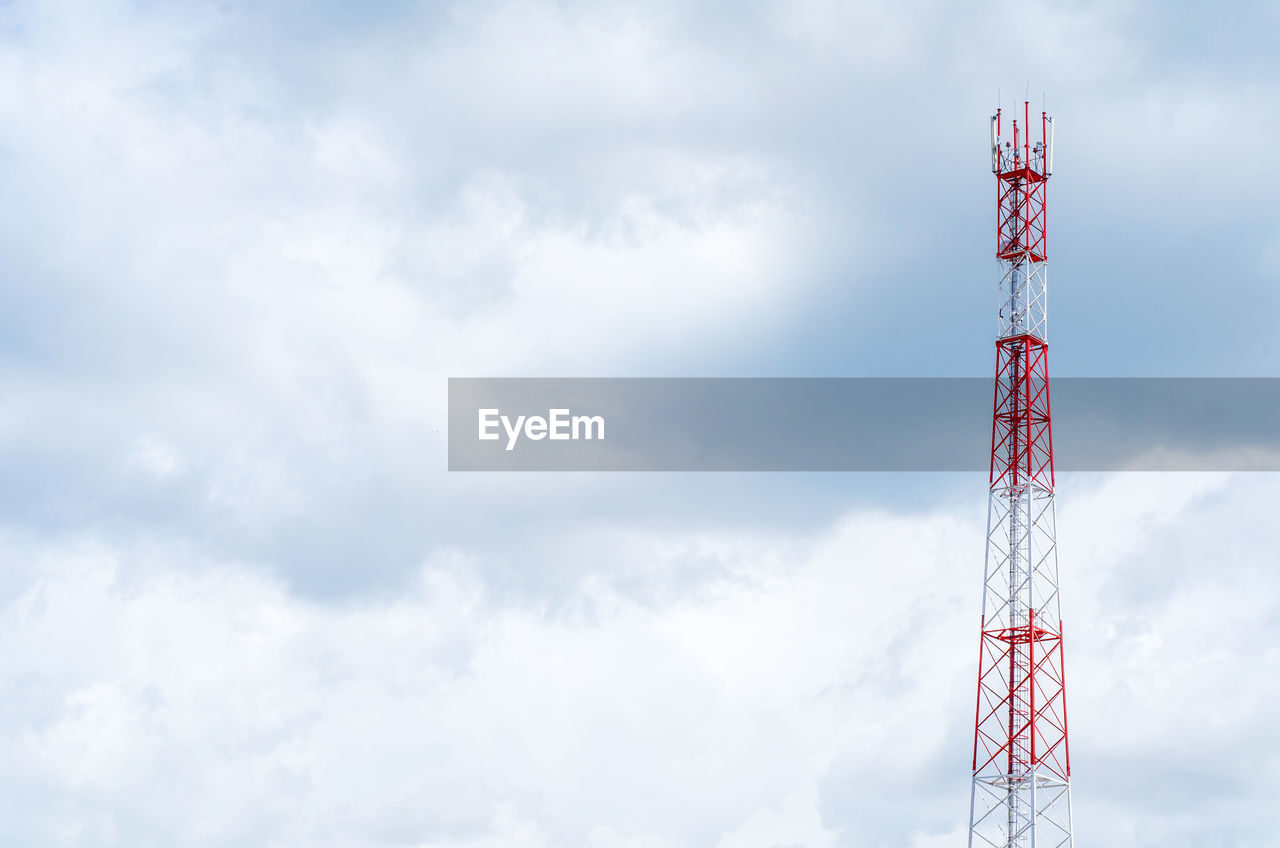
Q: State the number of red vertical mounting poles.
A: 4